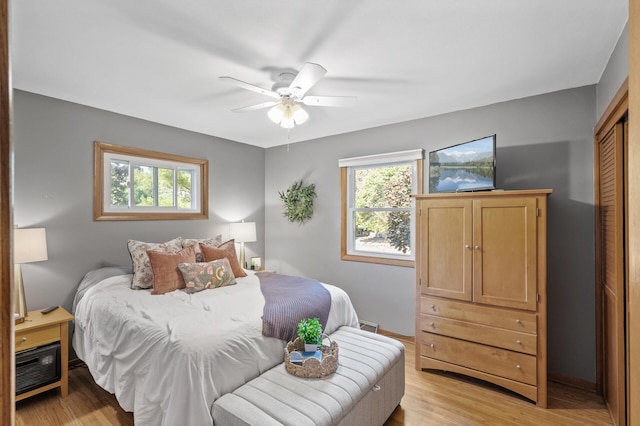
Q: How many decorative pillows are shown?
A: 5